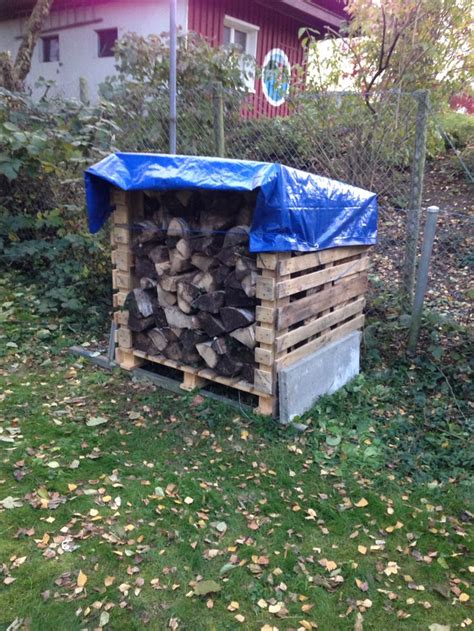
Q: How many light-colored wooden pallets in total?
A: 3